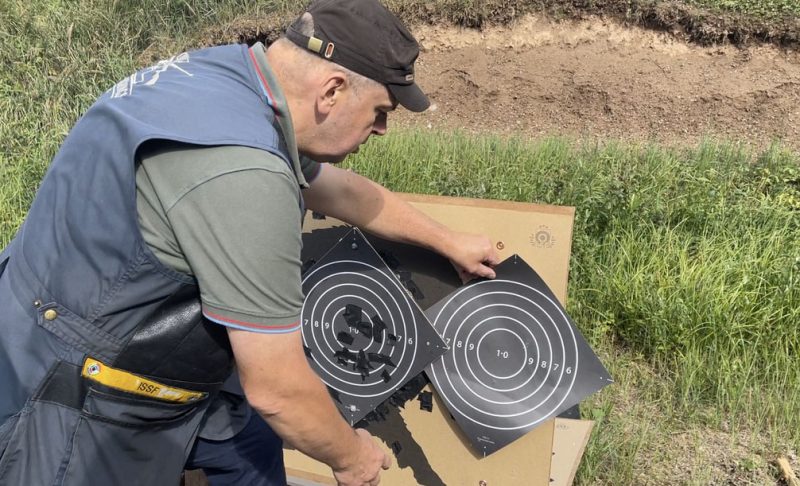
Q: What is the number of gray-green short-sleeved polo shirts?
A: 1